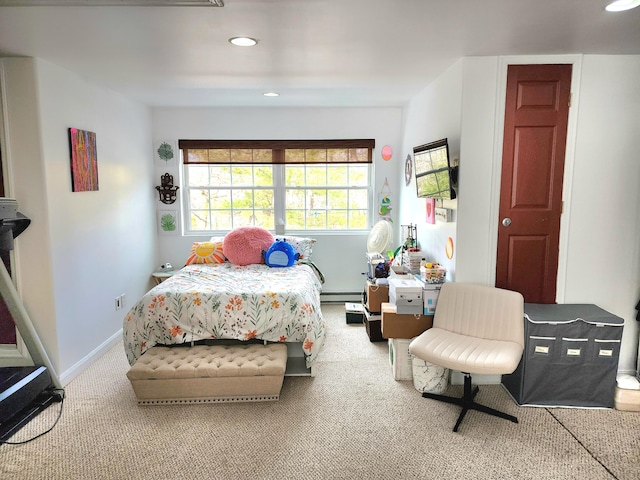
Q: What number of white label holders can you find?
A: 3